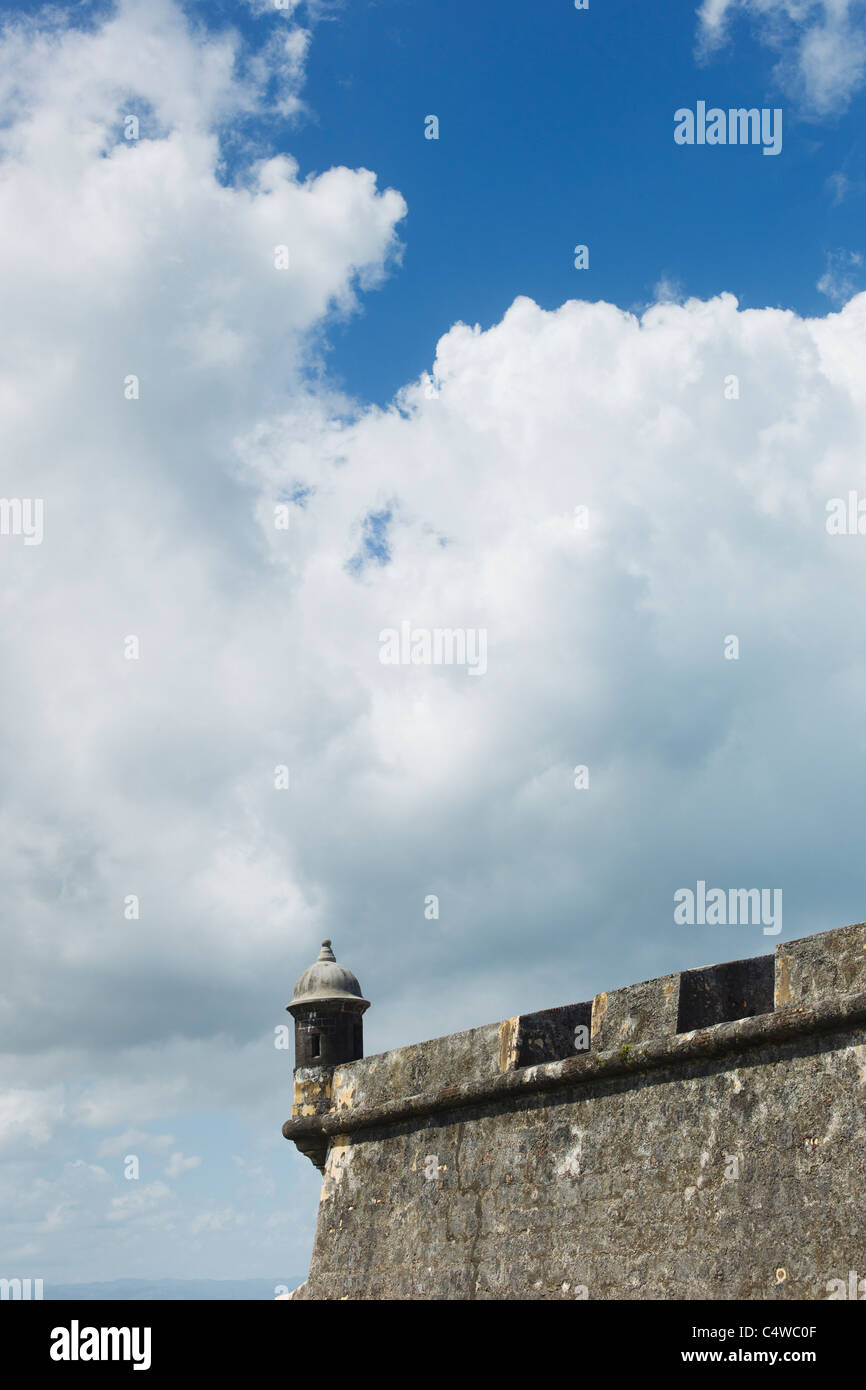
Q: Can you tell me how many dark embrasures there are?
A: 2